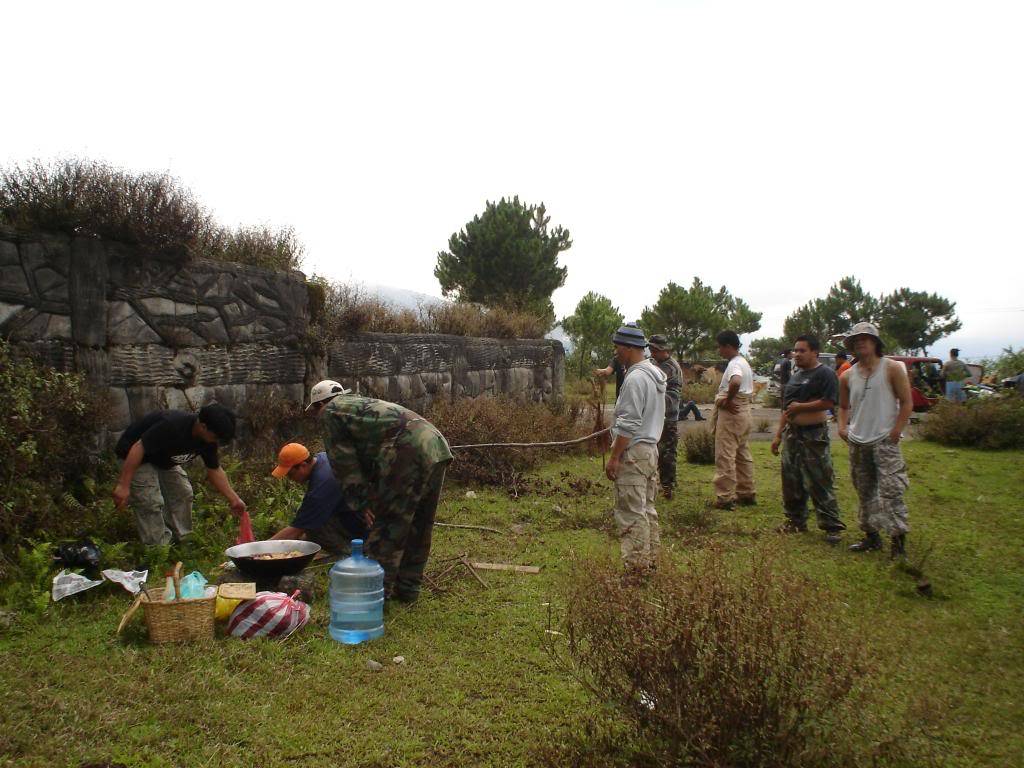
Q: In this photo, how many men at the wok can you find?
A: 3